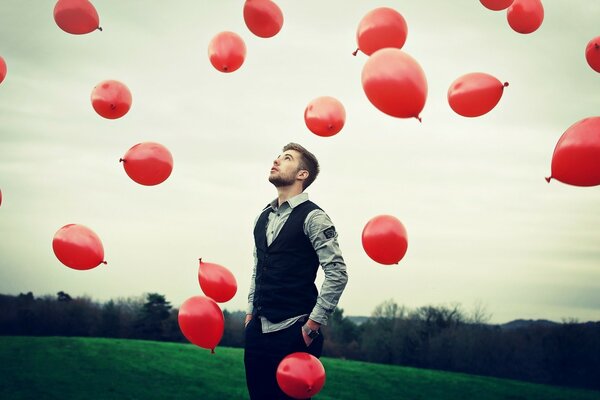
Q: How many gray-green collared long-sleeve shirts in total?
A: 1